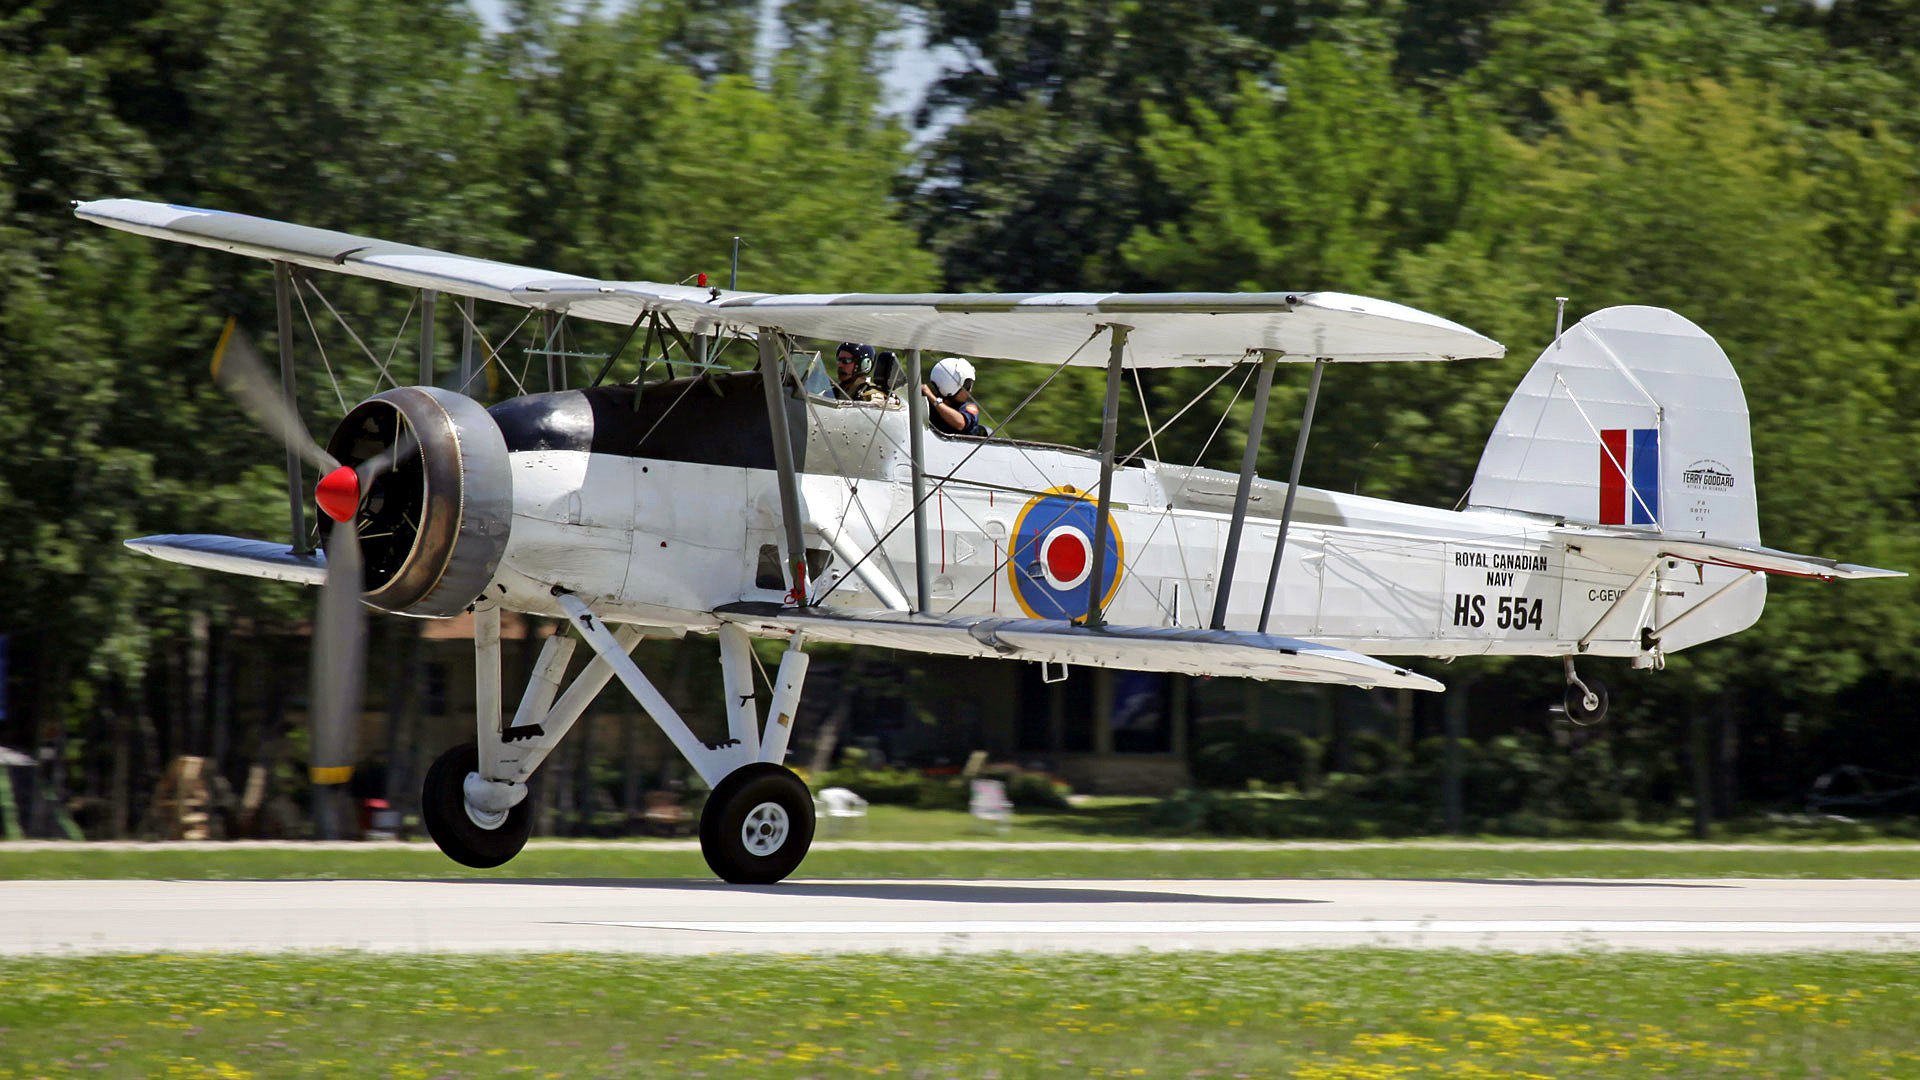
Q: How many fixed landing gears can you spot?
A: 3